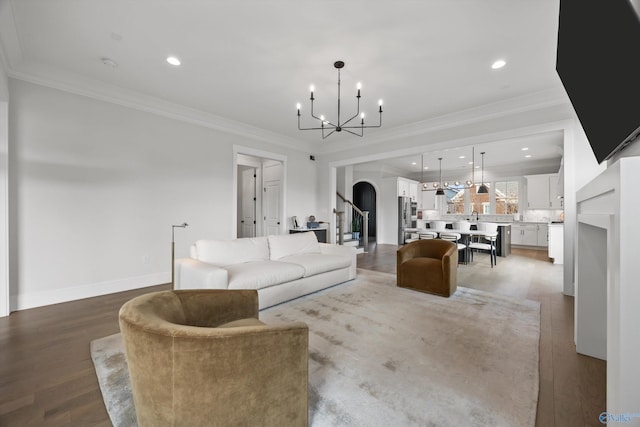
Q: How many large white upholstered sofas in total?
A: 1